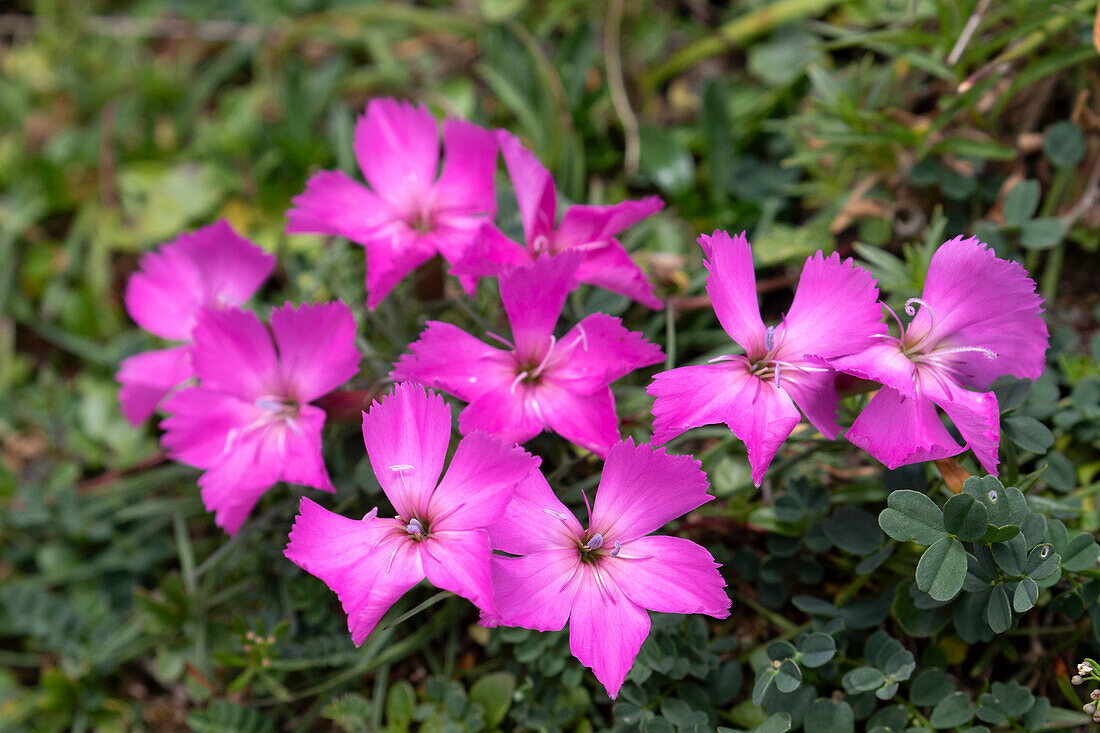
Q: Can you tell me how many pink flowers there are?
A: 9